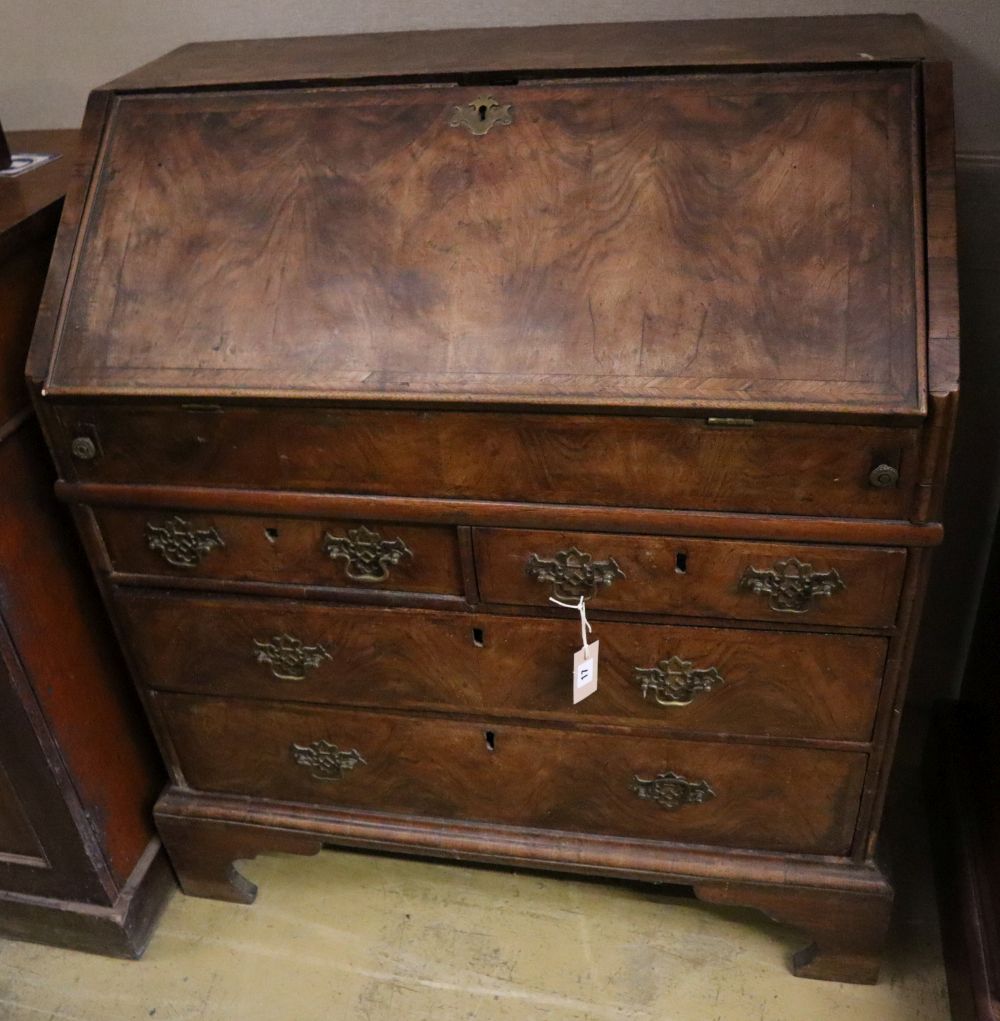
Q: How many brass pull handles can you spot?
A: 8